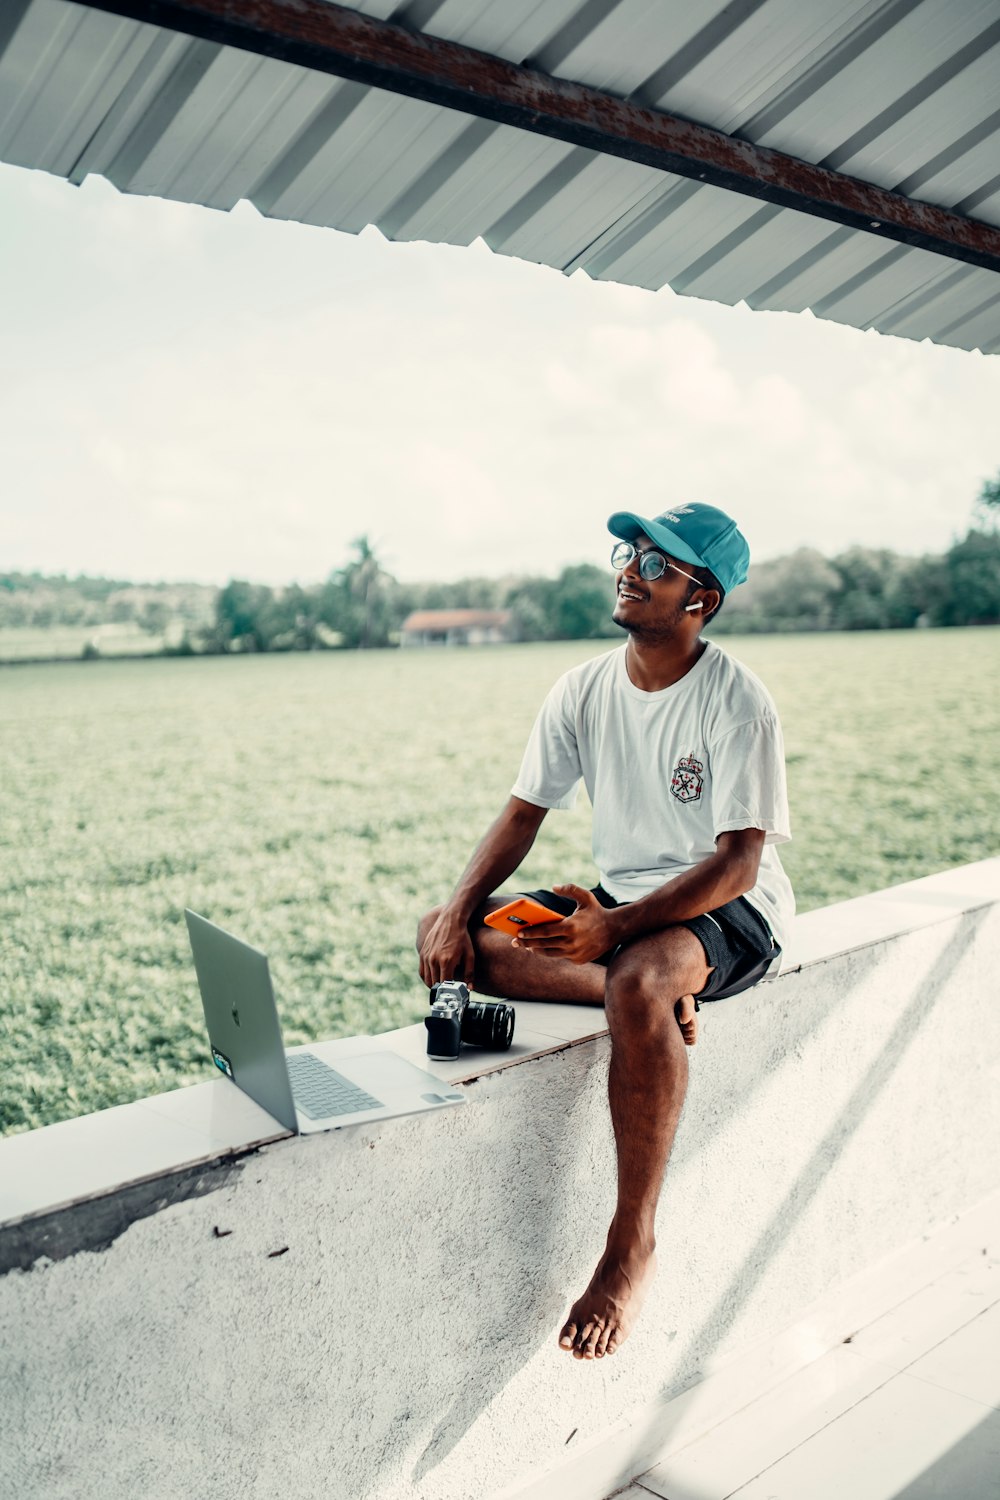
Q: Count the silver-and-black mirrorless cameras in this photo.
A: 1